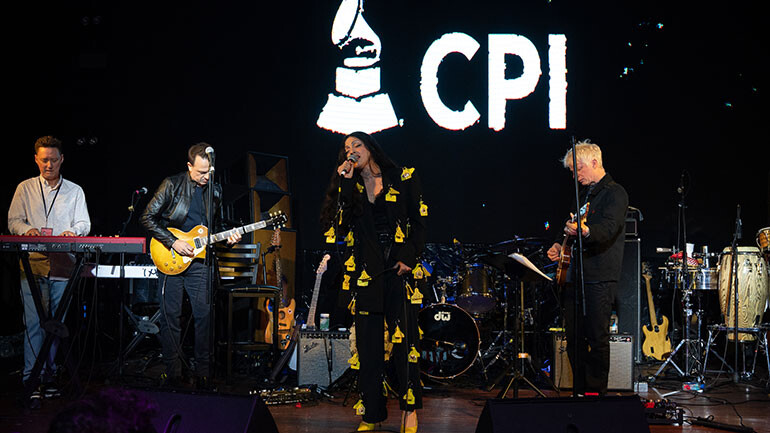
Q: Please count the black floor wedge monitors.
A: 2